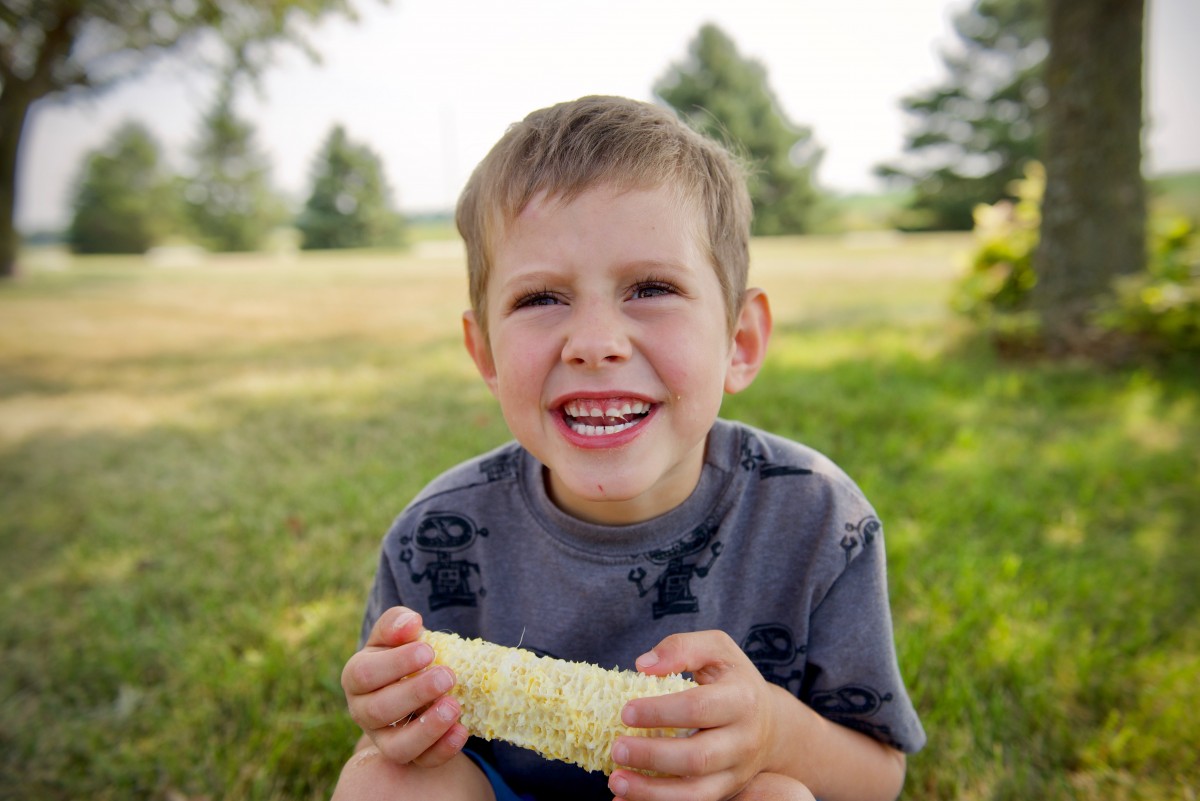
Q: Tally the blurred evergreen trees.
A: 5